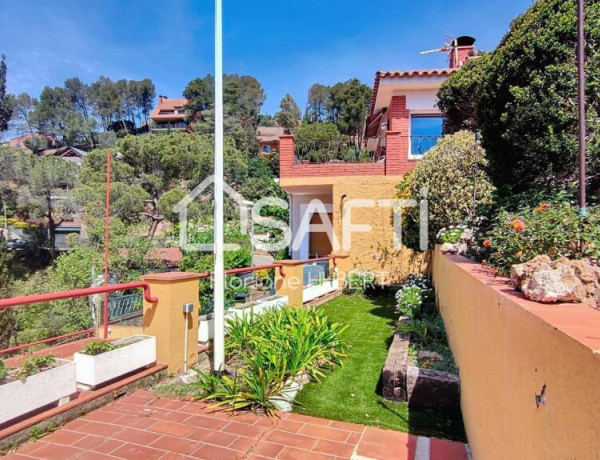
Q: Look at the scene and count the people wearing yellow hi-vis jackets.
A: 0